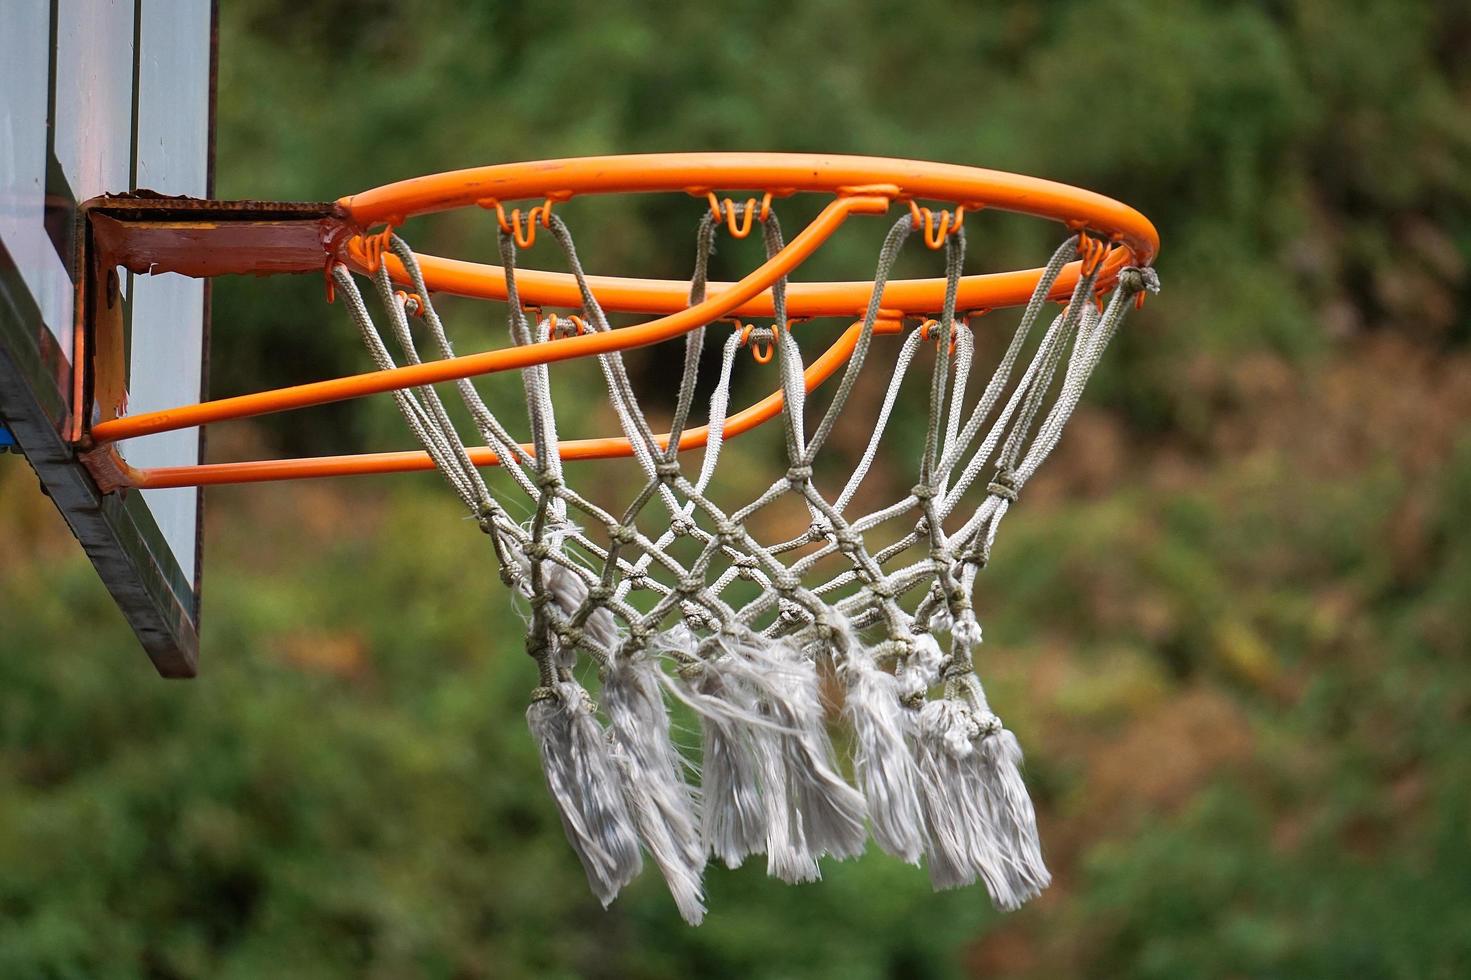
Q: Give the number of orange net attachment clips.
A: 12